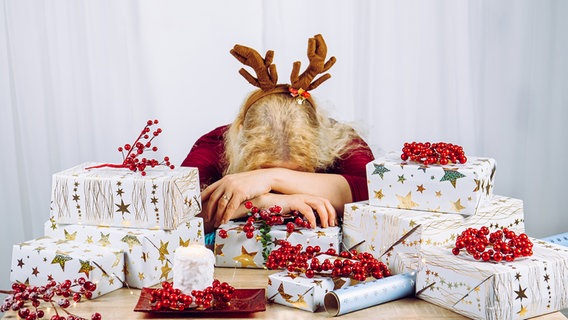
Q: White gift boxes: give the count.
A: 8